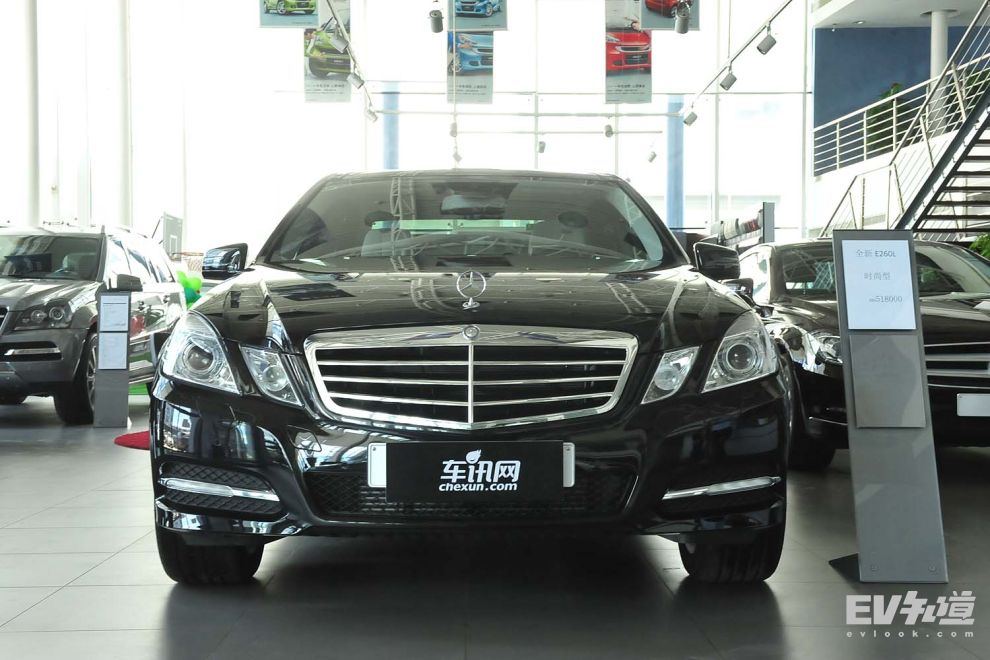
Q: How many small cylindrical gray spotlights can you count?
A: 13